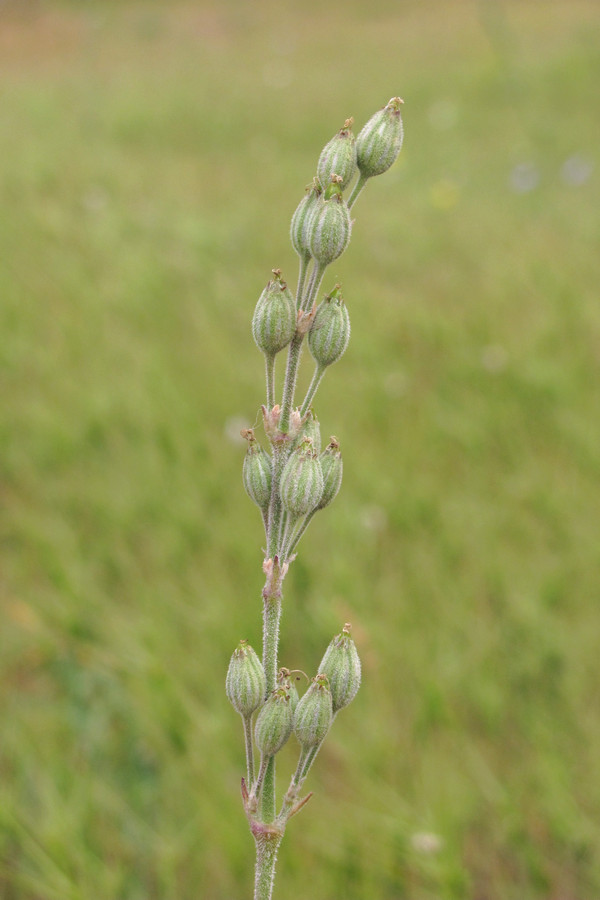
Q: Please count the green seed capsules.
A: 15